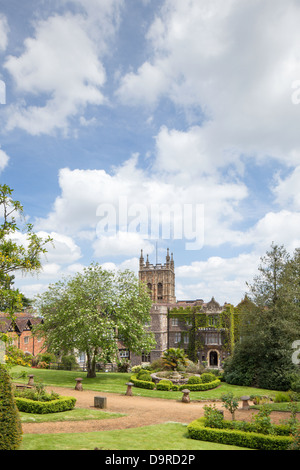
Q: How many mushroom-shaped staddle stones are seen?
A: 5